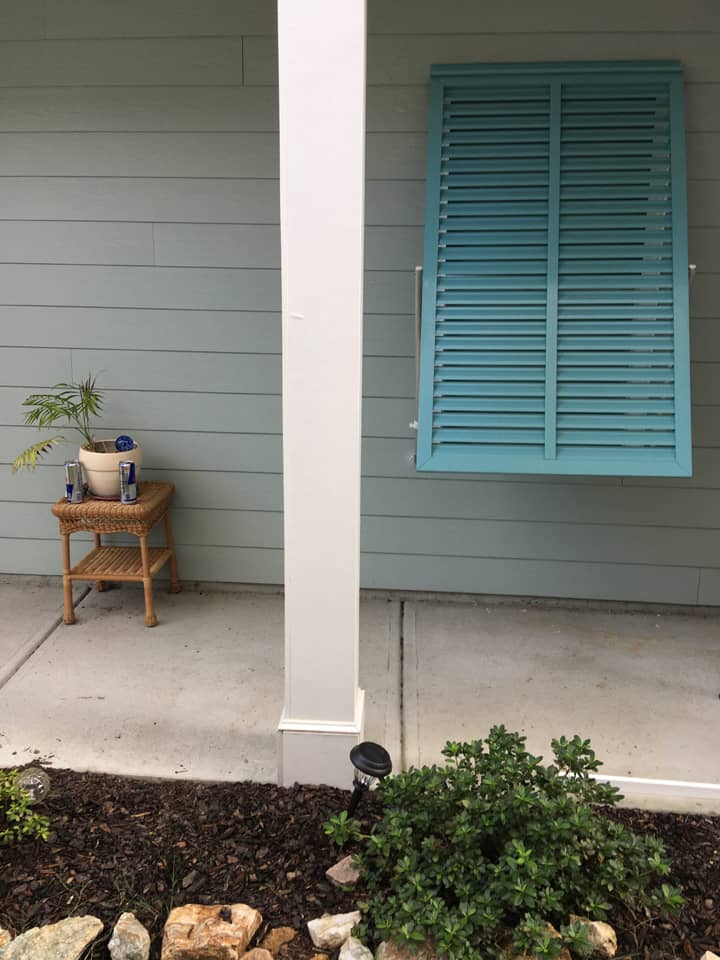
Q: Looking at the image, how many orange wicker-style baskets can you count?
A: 0